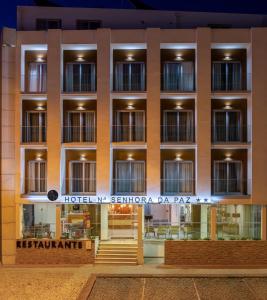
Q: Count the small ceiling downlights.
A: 15